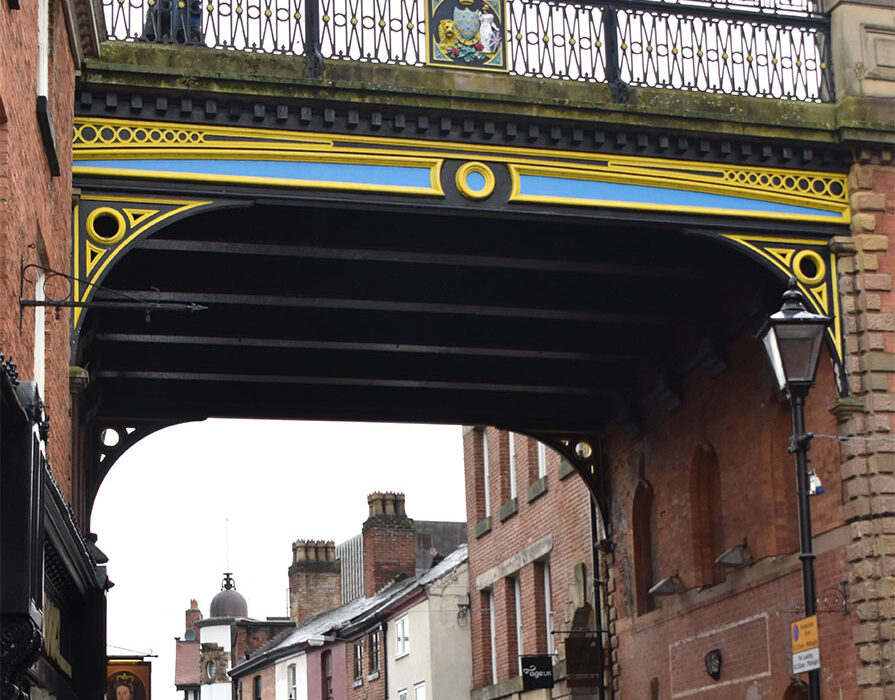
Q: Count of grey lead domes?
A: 1